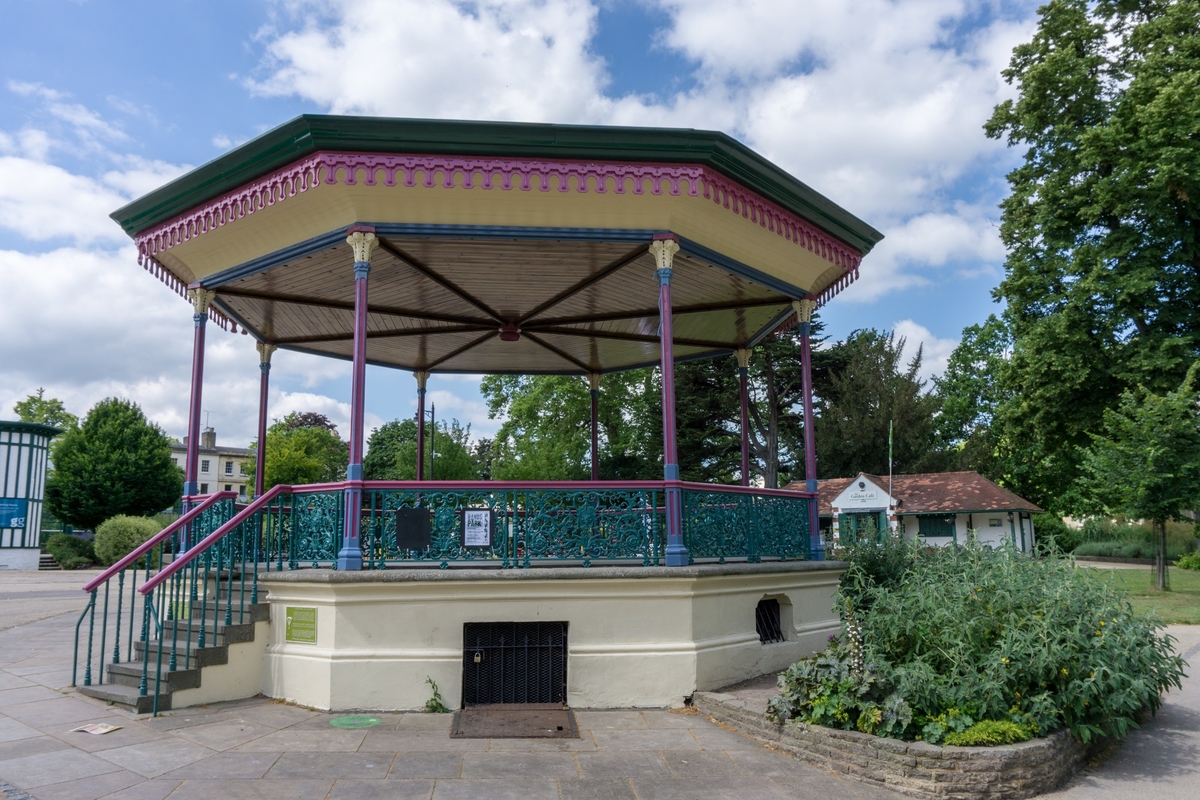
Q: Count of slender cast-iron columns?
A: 8